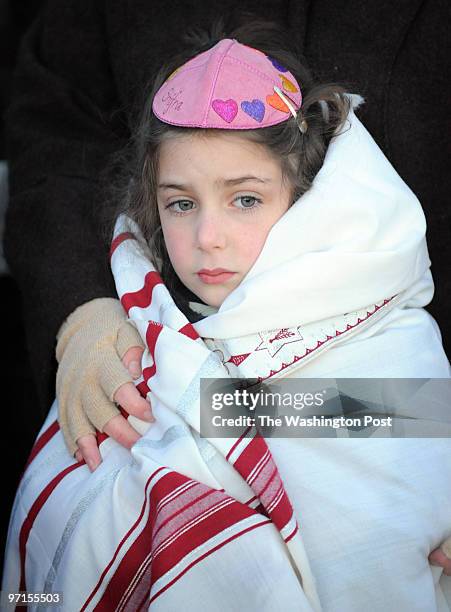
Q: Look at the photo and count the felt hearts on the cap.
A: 5